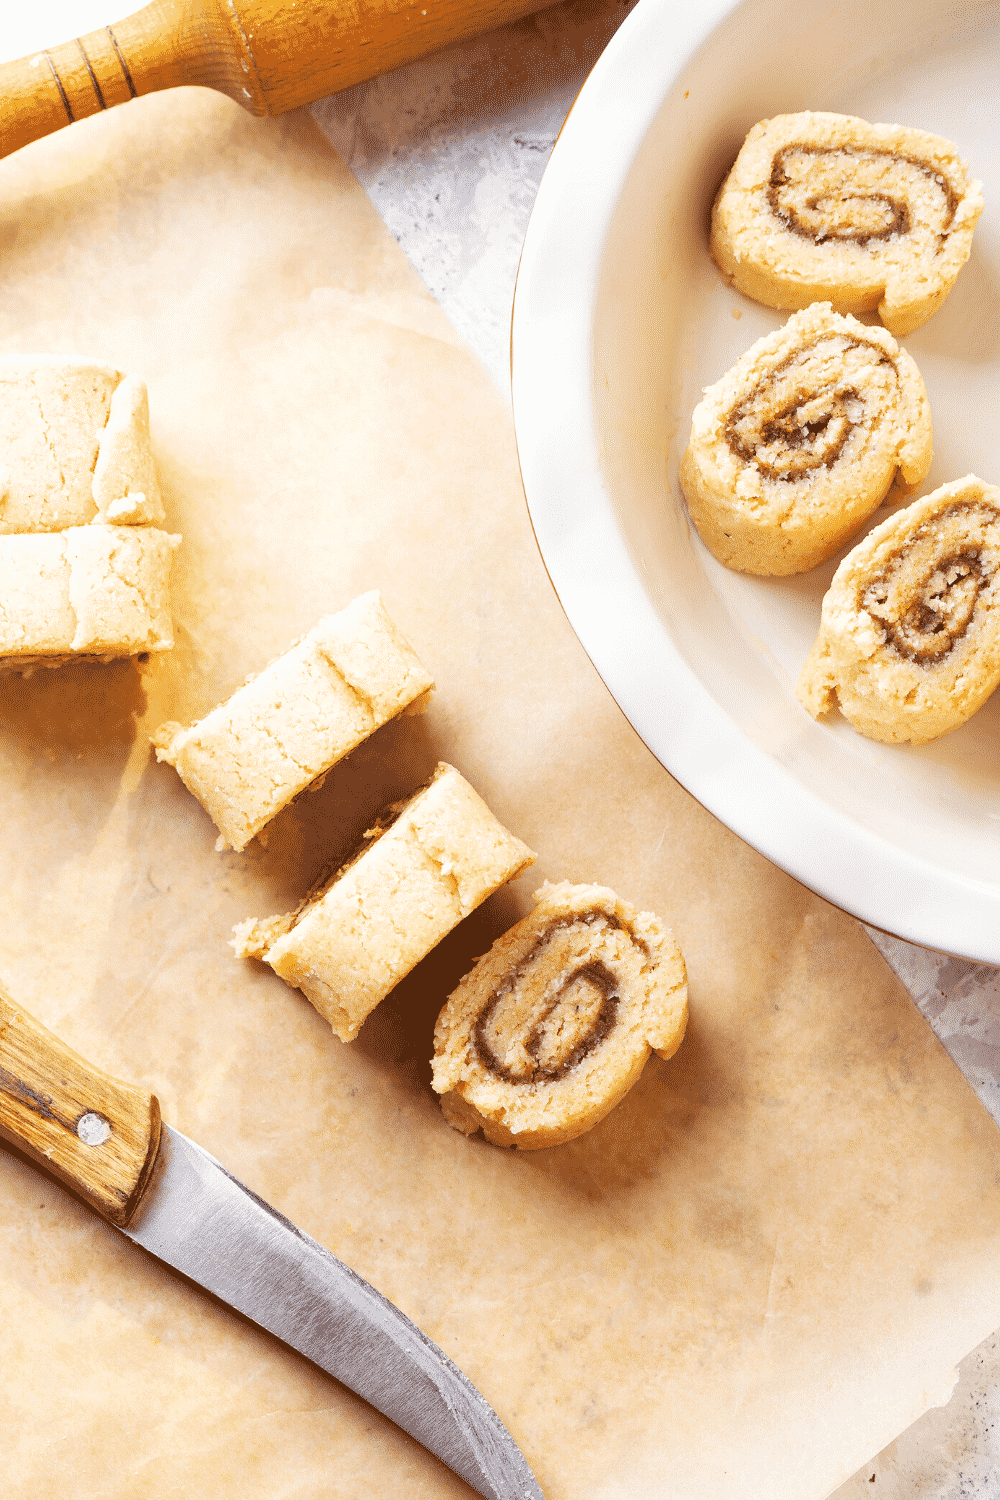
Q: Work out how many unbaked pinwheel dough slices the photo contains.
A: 8